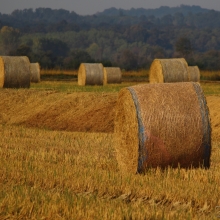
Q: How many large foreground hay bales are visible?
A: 1